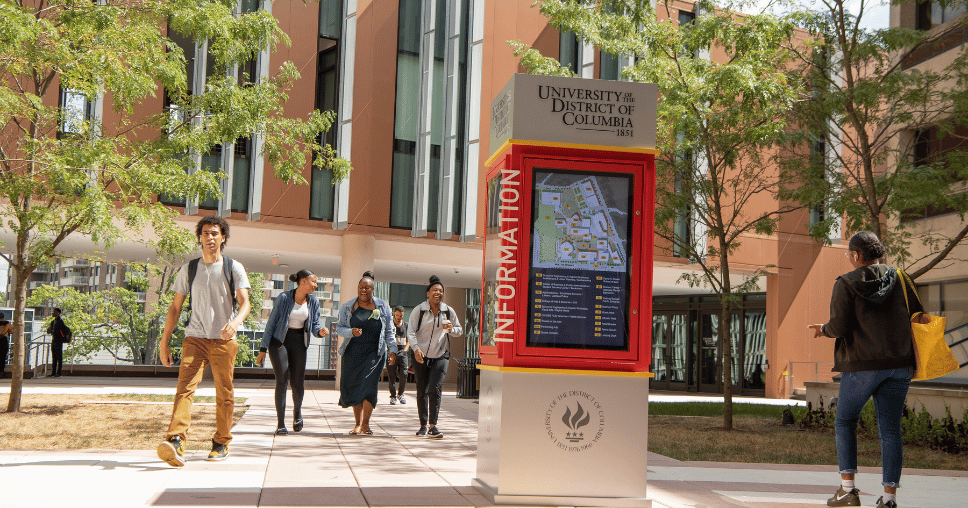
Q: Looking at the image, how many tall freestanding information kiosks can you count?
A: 1